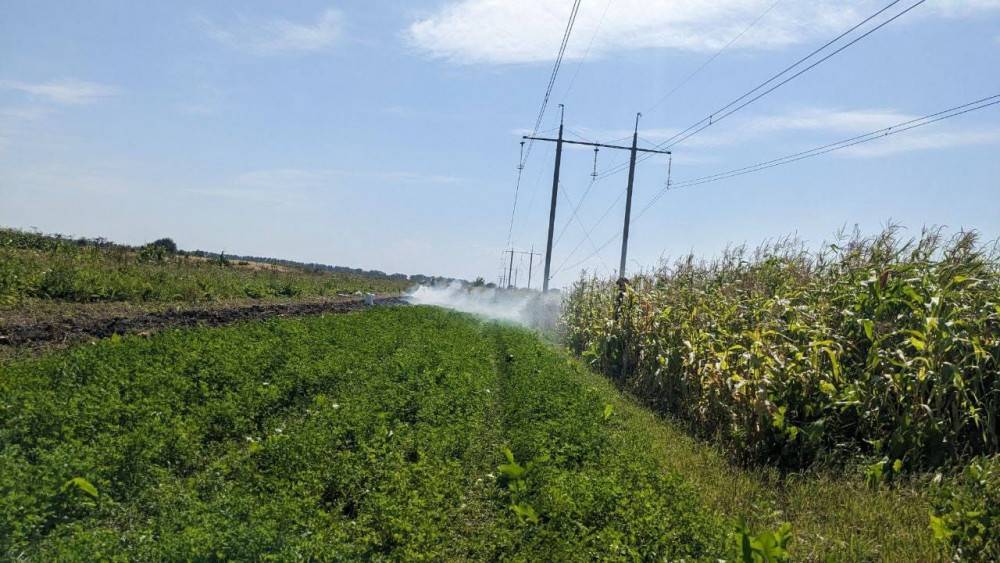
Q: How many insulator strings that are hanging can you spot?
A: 3